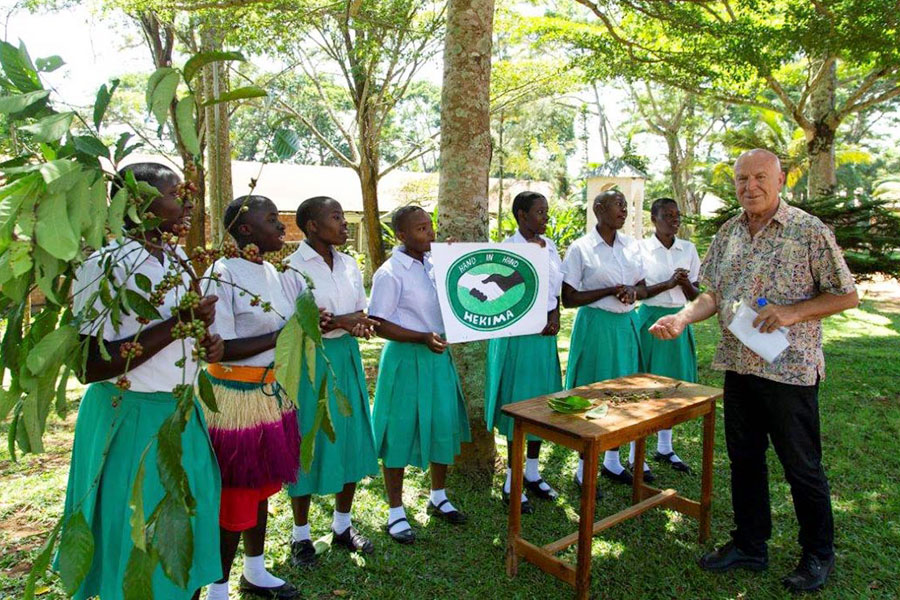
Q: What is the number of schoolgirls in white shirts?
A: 7